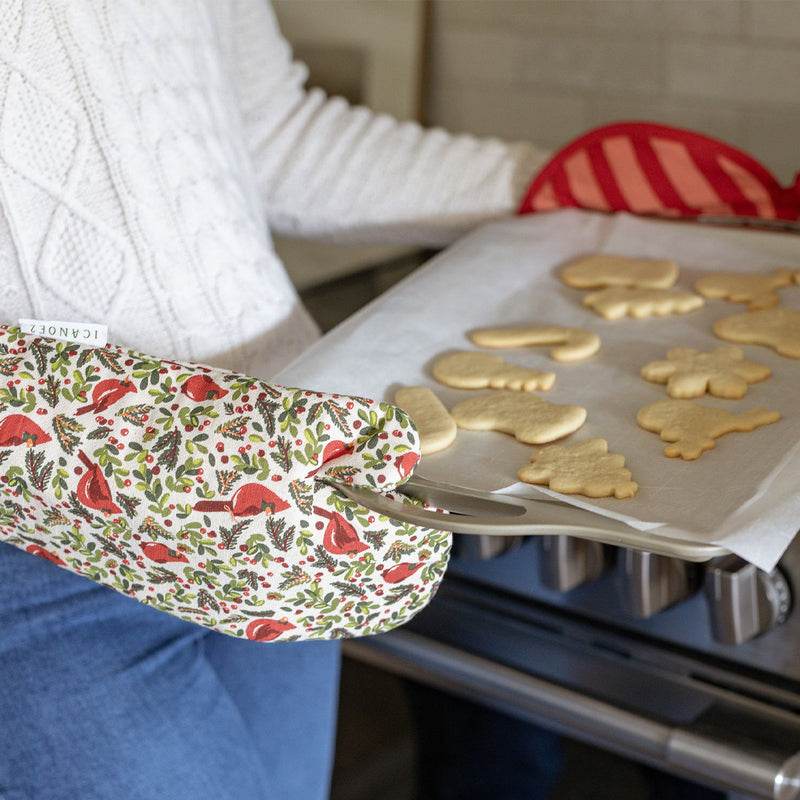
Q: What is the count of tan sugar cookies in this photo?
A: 11